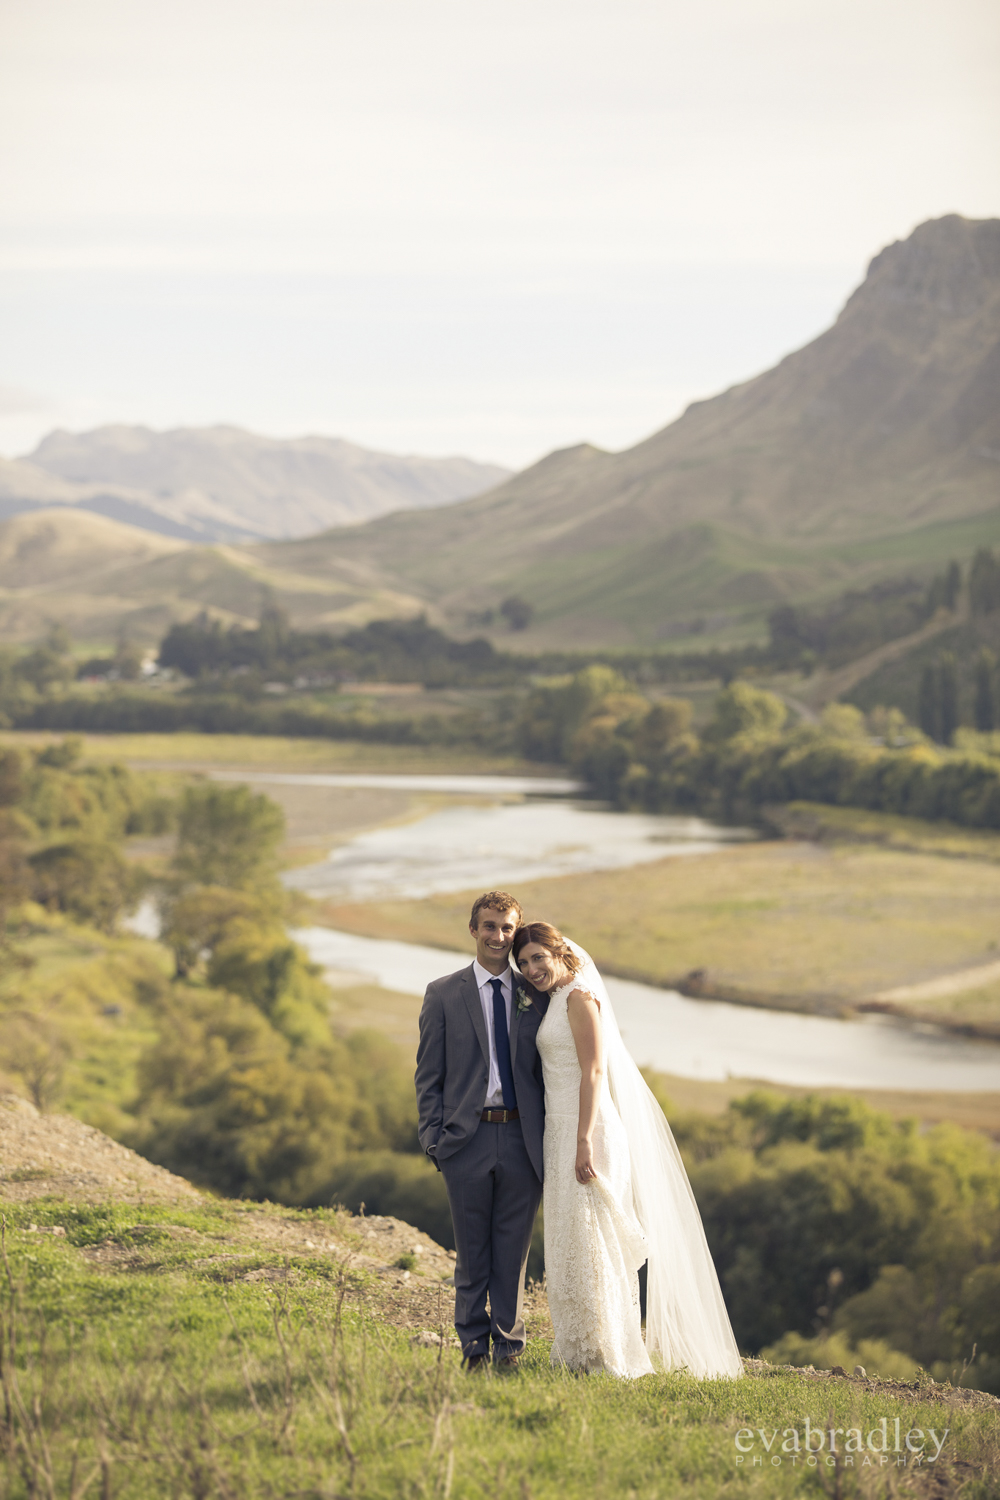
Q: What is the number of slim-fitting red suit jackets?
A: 0